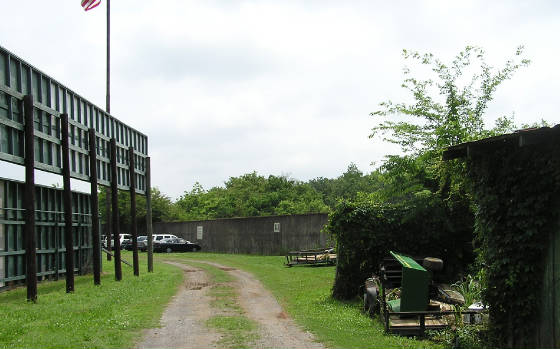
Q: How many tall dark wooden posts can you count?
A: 6